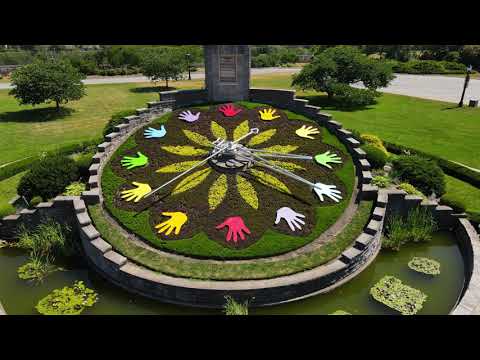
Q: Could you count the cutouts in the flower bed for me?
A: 12